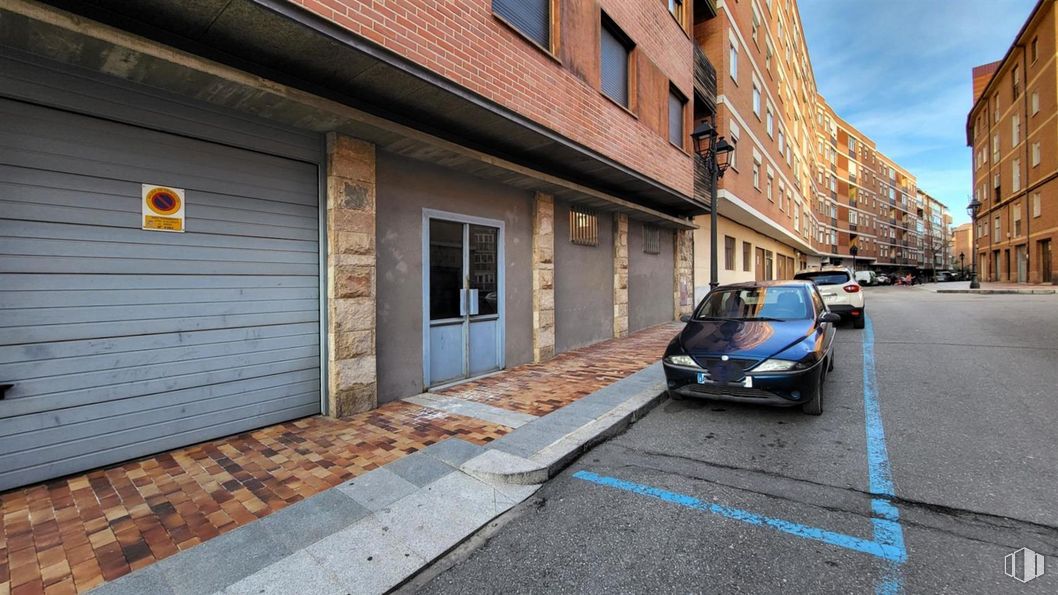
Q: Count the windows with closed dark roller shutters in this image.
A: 3